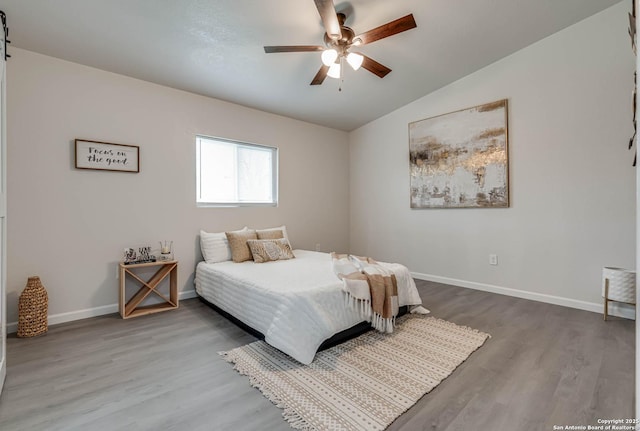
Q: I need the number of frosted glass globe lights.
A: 3